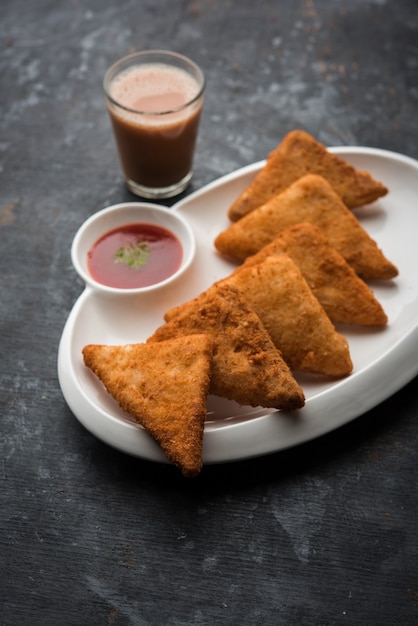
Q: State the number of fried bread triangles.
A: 6